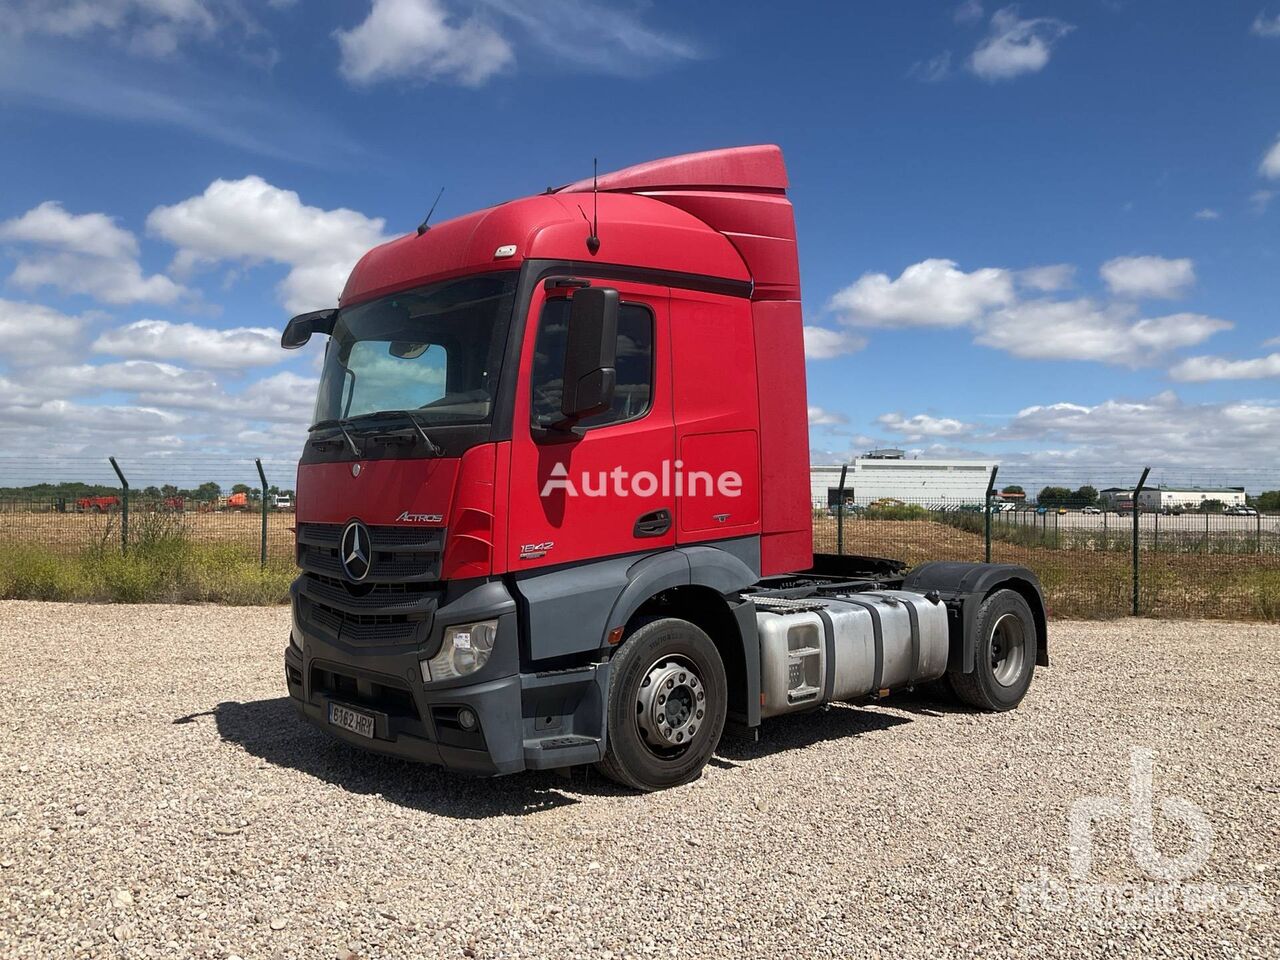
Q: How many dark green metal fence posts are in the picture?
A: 5